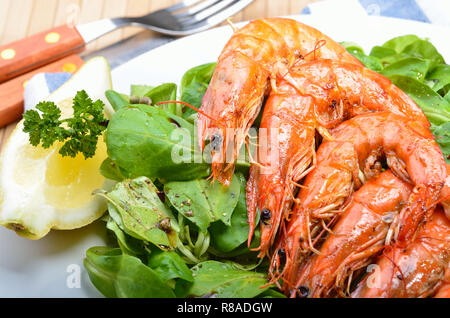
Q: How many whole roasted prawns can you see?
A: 5